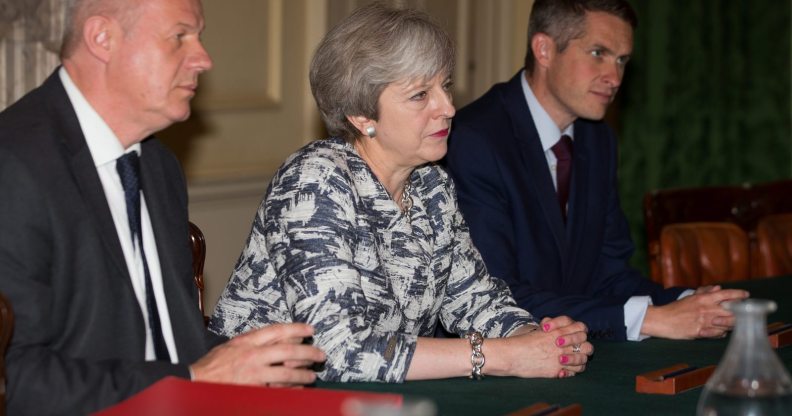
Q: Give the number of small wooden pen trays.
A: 3